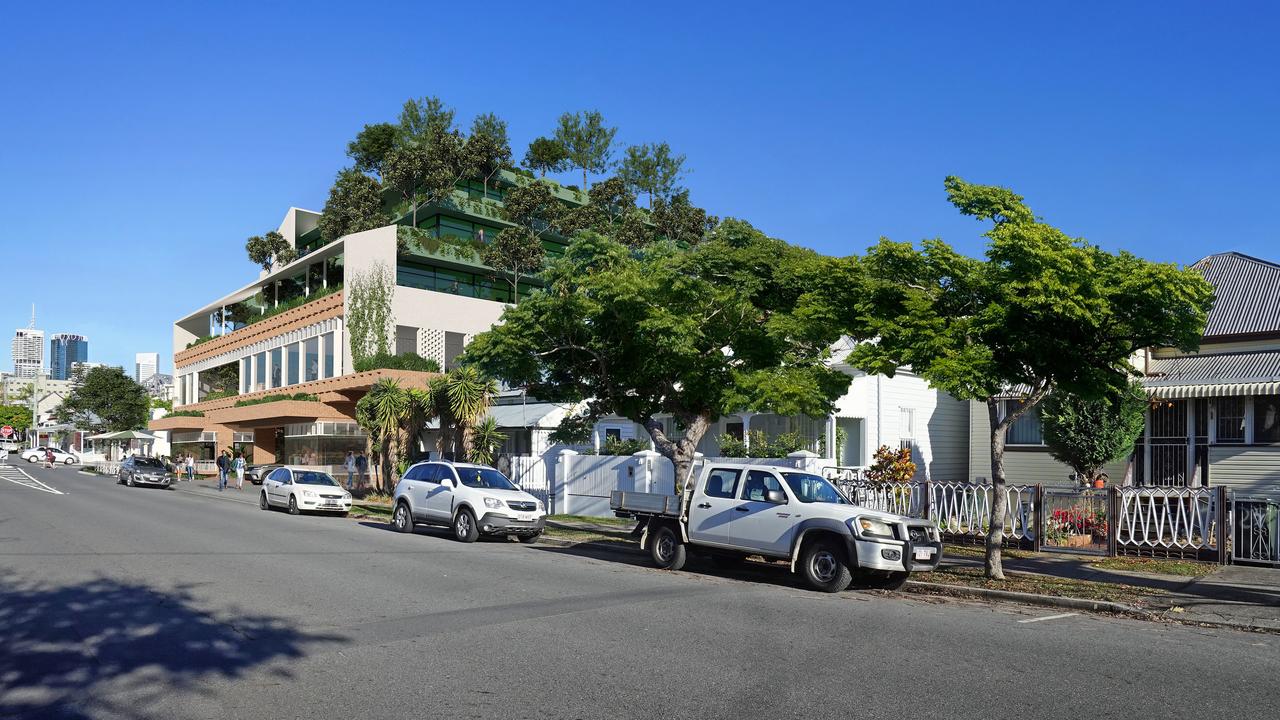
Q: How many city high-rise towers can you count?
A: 3